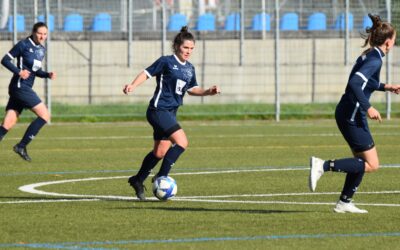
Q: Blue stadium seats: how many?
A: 12